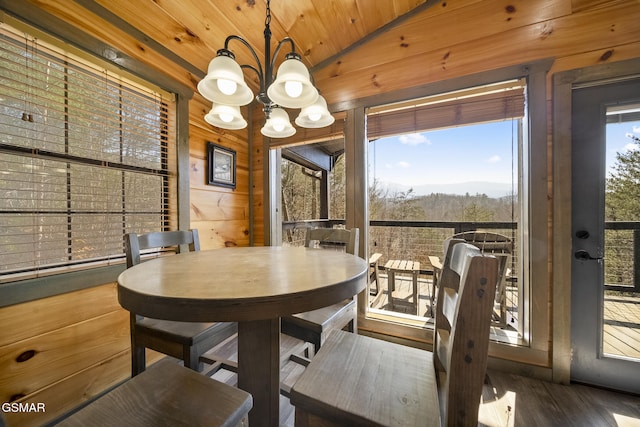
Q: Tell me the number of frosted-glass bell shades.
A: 5